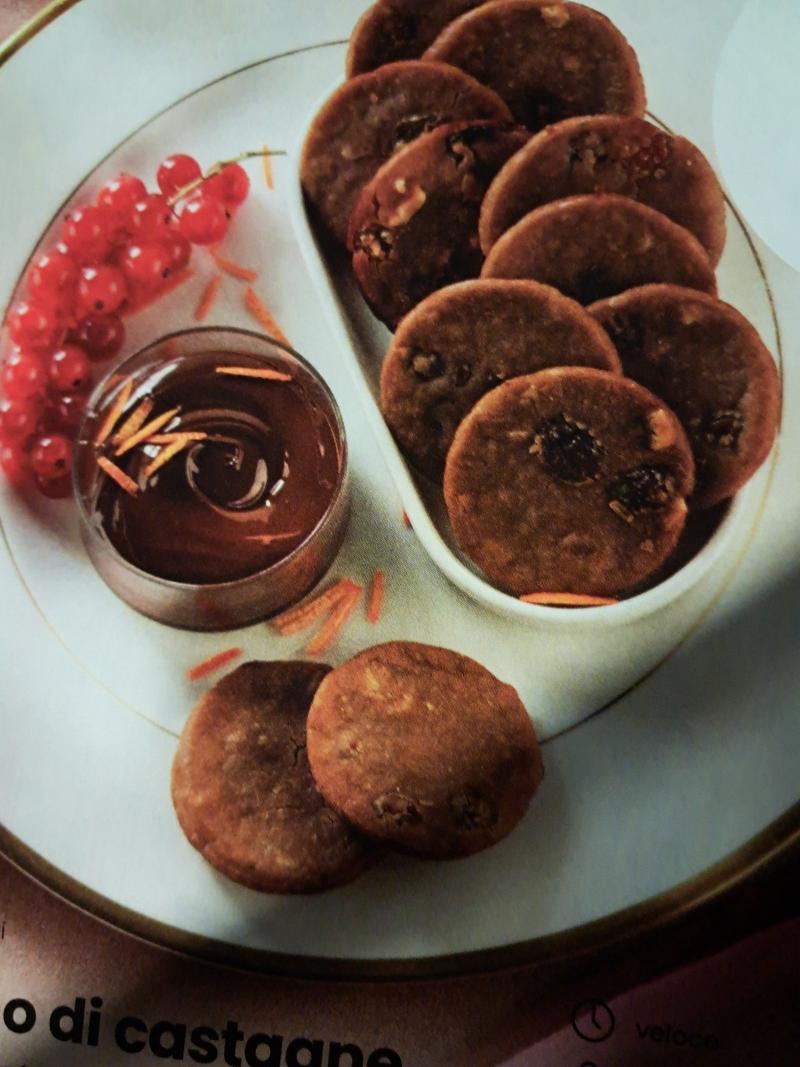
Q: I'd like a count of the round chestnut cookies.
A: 11